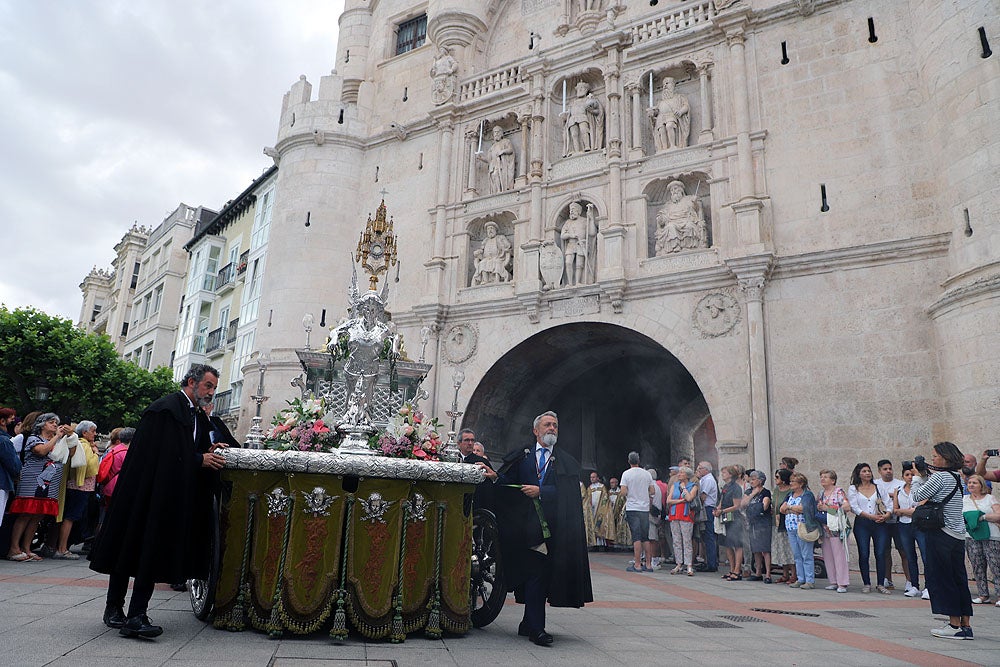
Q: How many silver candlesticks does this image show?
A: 4